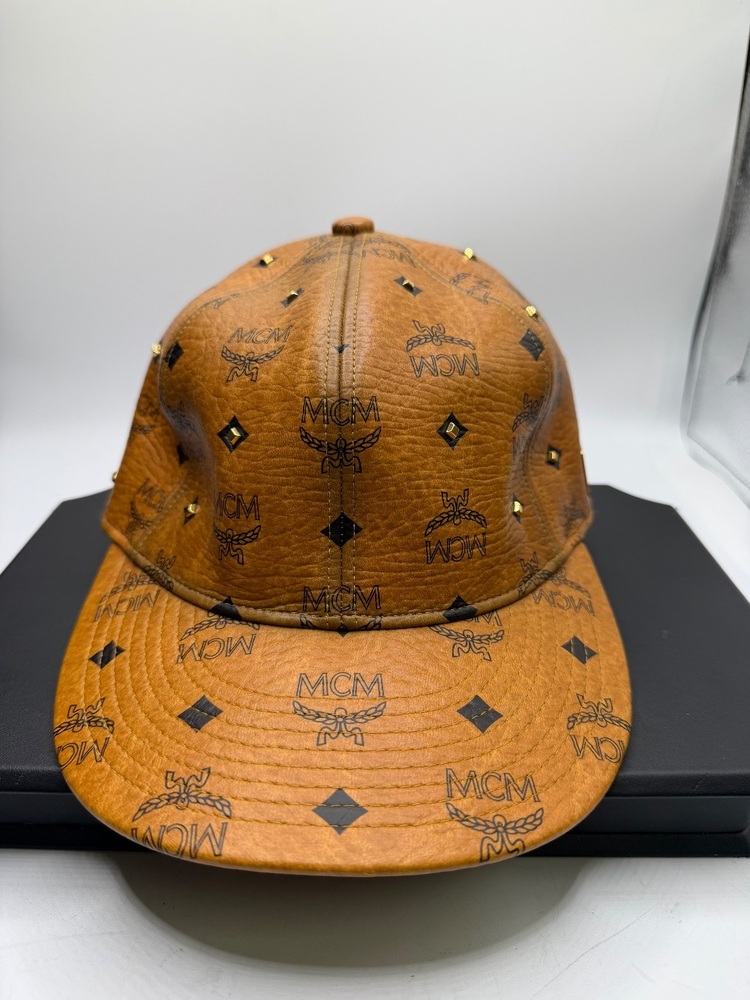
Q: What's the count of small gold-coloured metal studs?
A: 12